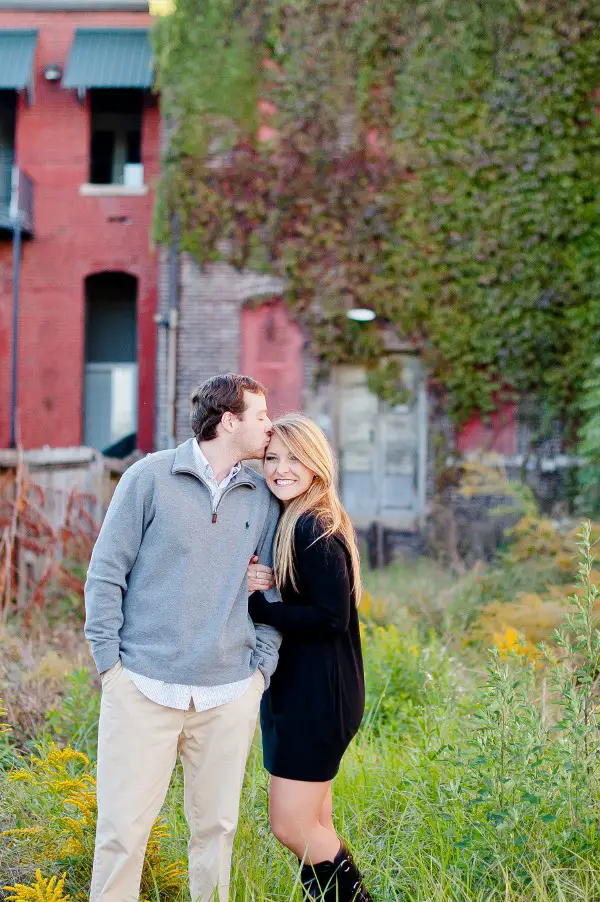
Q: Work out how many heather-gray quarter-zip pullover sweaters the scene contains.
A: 1